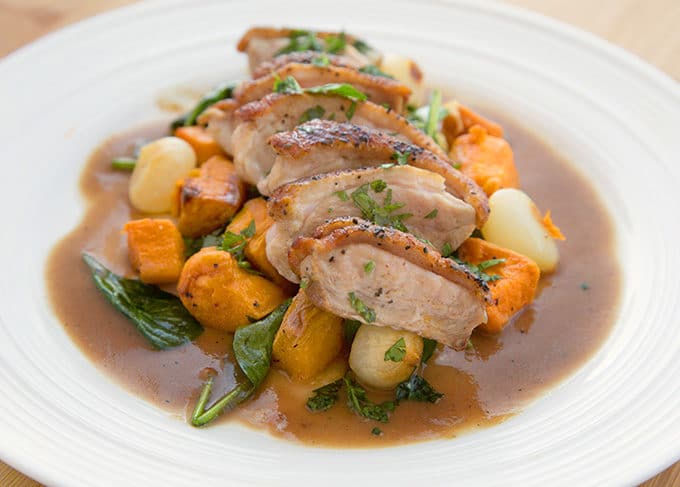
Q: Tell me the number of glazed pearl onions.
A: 4